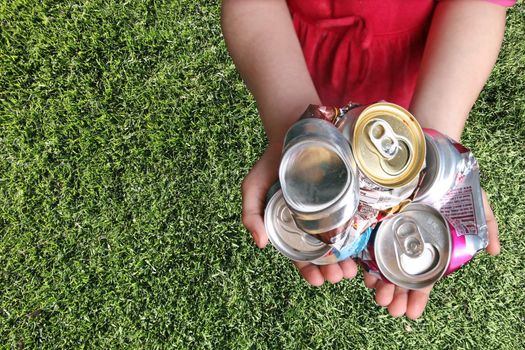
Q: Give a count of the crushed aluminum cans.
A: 5